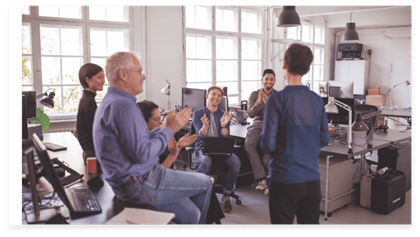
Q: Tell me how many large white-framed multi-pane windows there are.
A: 3